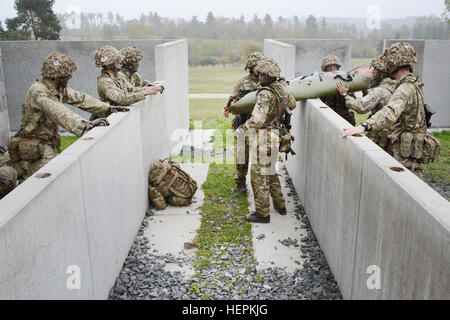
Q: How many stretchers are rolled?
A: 1